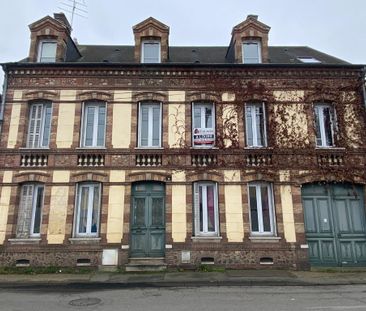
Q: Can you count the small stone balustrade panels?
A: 6